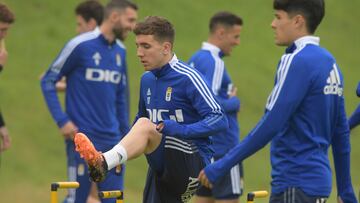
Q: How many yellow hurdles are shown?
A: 3